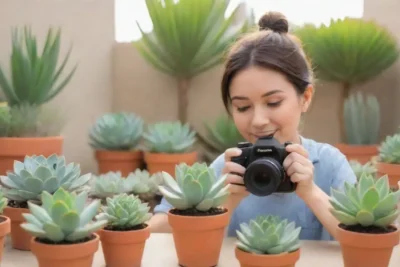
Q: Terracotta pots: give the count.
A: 12